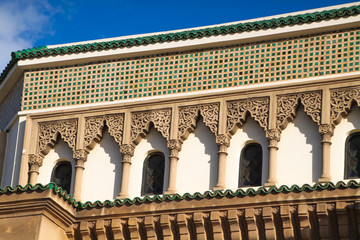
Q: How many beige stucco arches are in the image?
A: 7